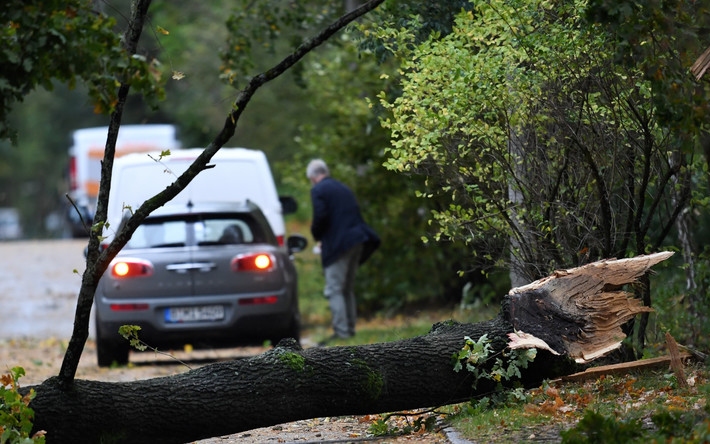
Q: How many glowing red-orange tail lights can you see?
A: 2